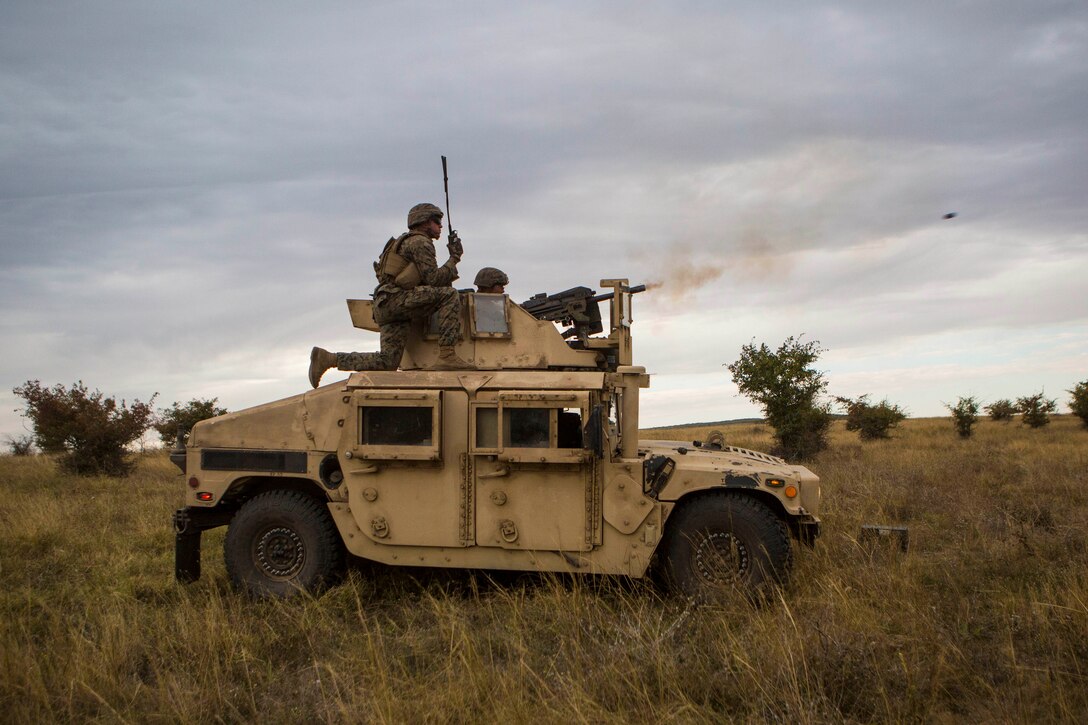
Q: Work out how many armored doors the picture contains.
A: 2